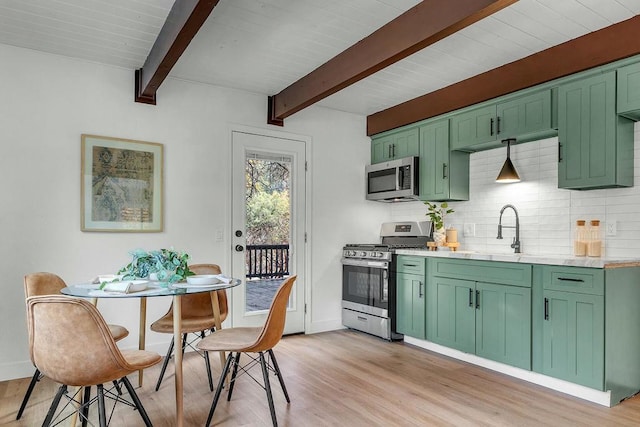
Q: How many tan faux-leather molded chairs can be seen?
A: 4